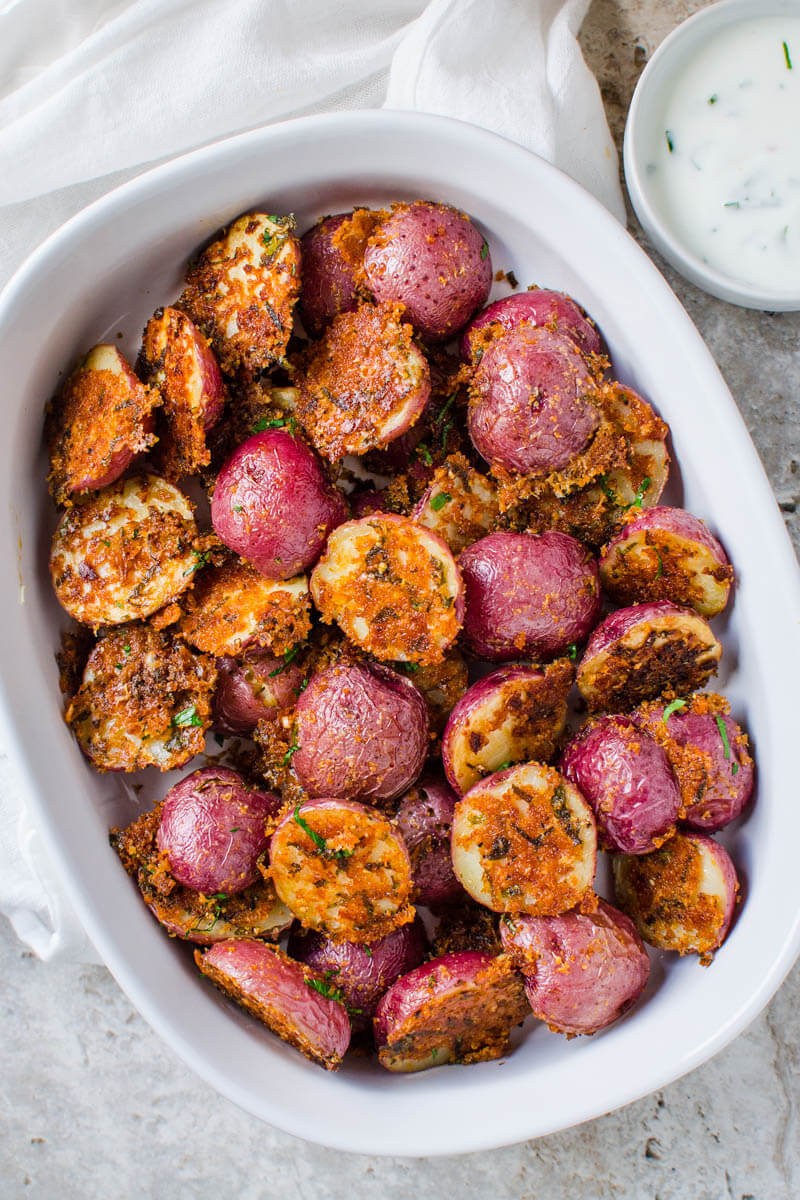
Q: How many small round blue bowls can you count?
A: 0